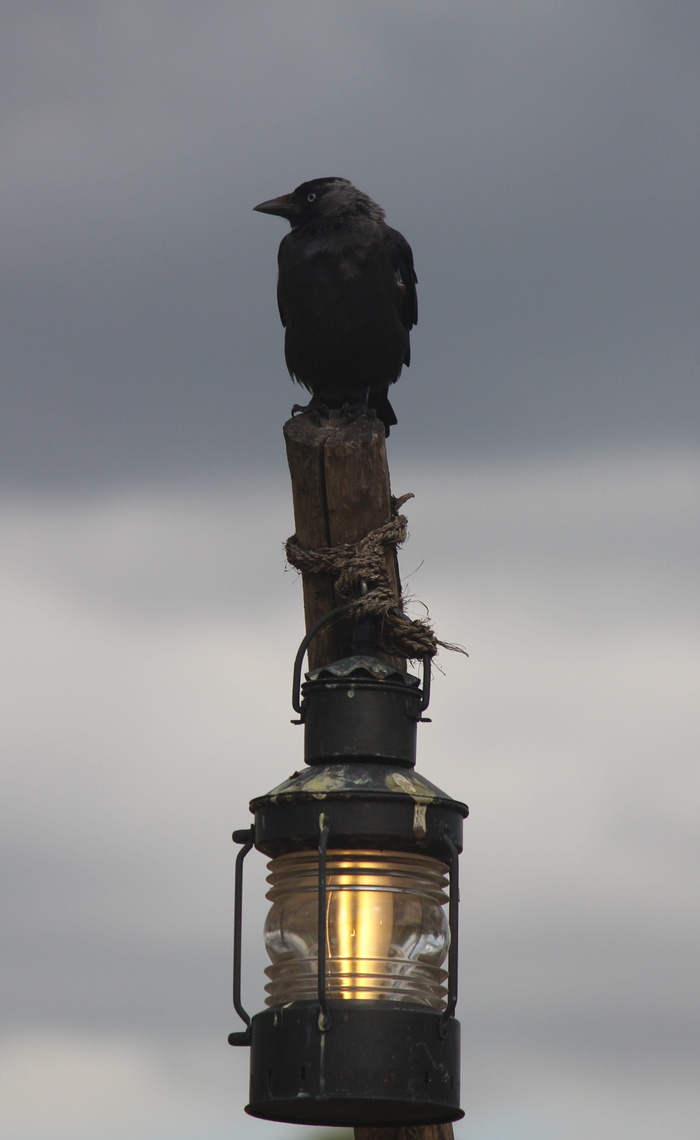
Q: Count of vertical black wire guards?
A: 3